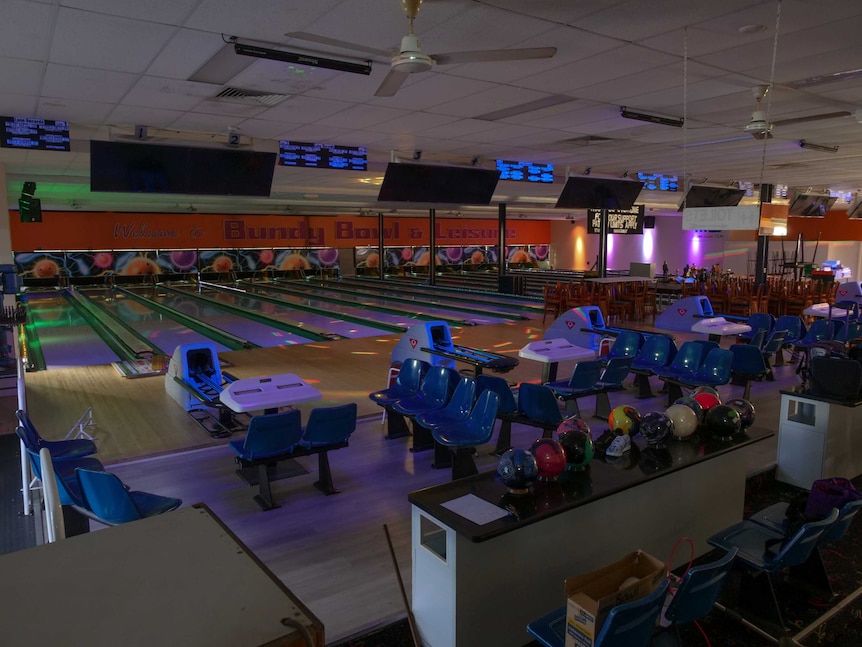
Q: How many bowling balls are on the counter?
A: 12